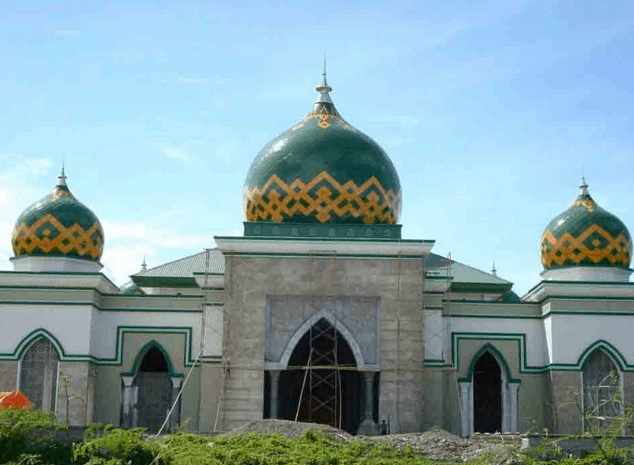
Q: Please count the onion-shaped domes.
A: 3